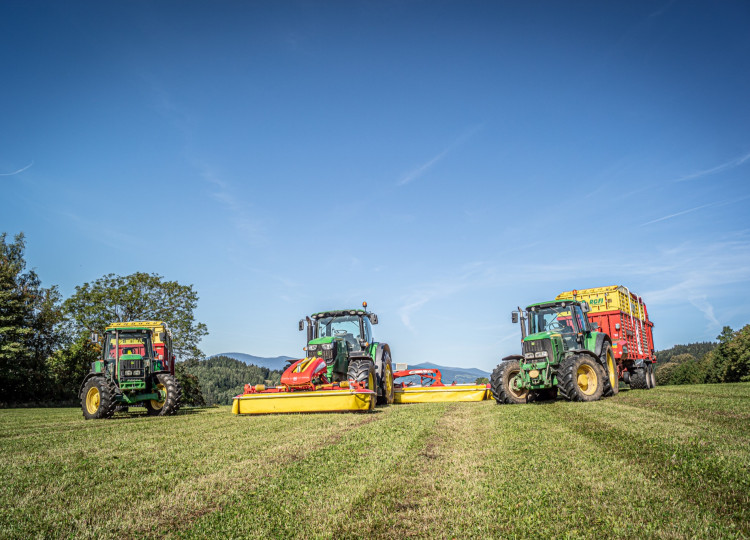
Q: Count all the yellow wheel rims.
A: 7